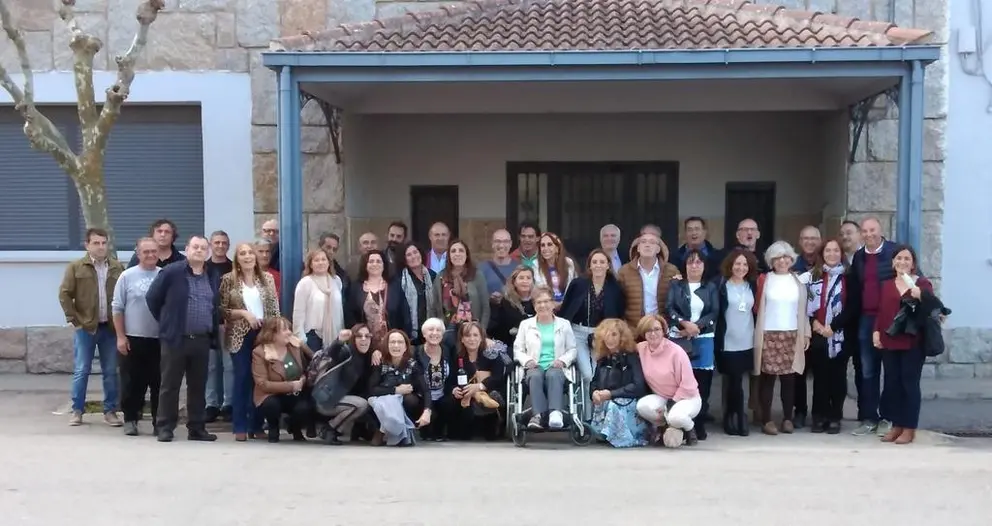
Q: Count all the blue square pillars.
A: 2